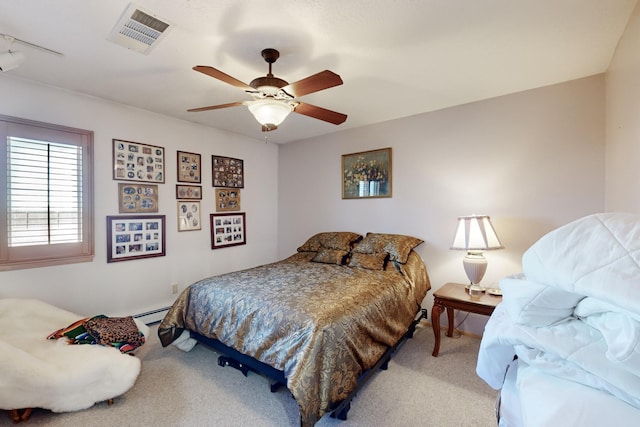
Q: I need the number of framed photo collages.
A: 9